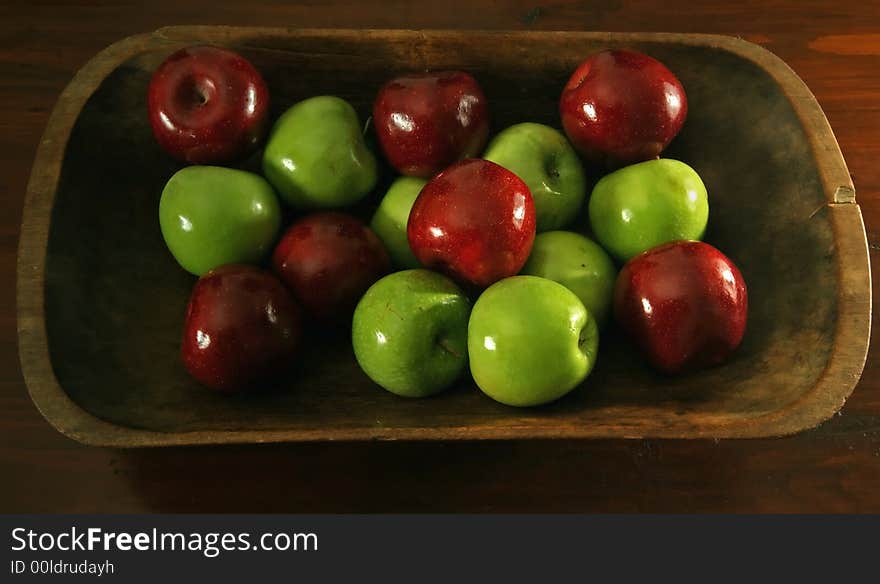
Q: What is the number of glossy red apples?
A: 7